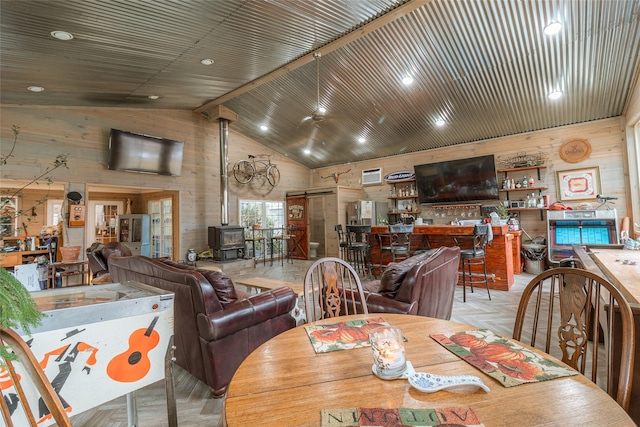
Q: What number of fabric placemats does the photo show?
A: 3